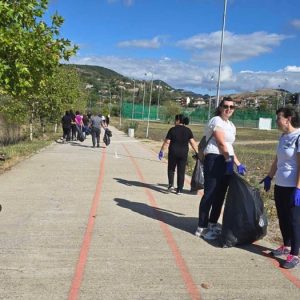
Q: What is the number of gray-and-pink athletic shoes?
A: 2